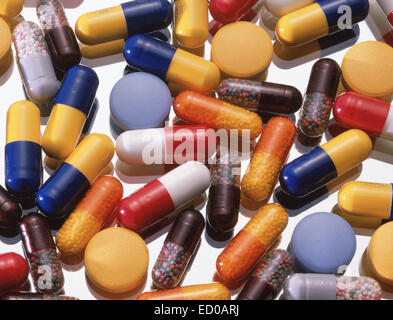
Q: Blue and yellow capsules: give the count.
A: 8